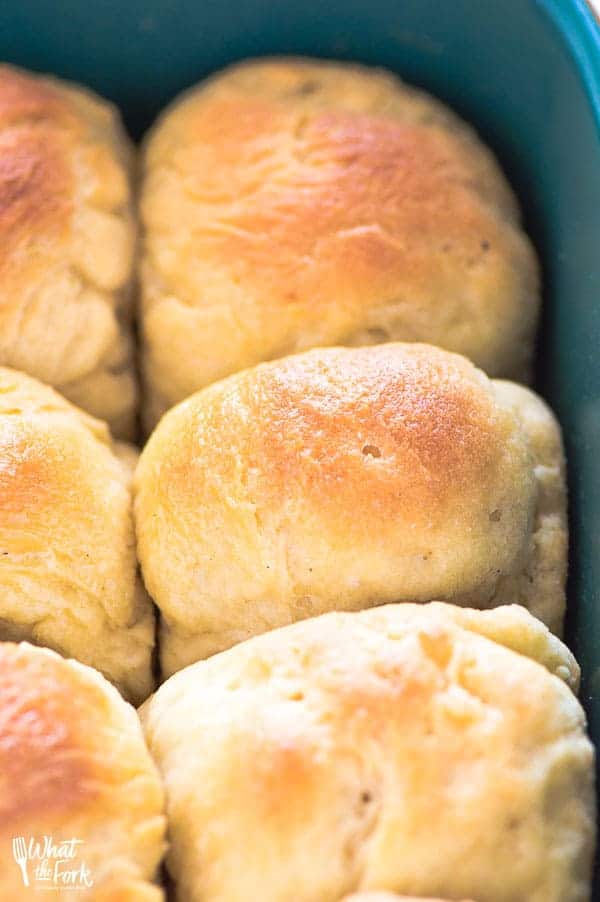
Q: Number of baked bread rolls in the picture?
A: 6